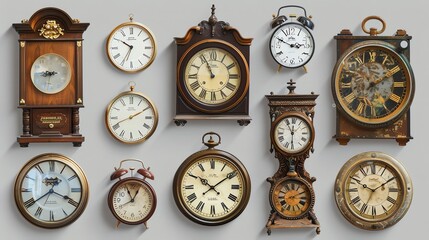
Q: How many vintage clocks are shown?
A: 11